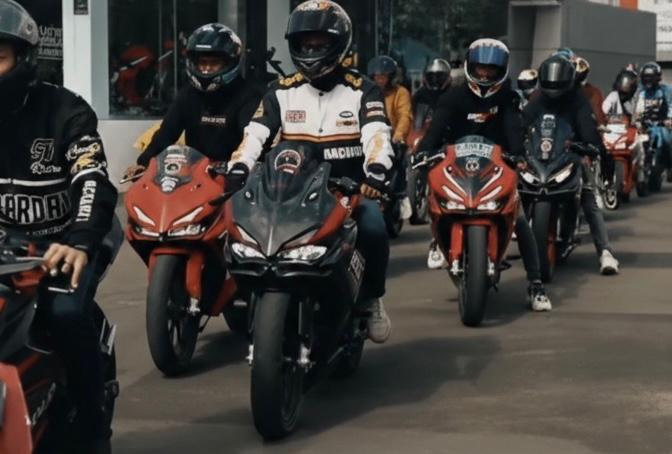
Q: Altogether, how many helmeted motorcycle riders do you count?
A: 12